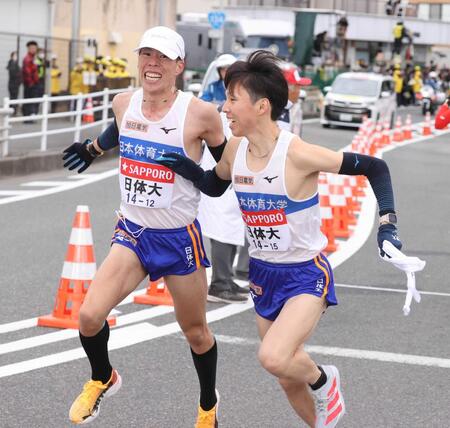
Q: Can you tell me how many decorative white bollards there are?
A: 0